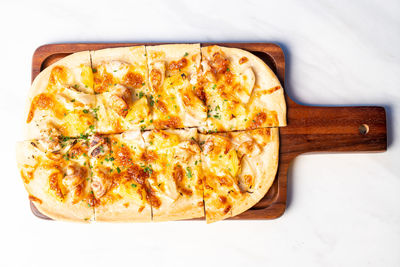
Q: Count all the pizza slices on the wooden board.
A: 8